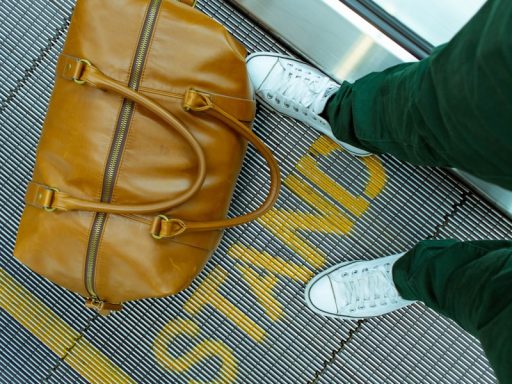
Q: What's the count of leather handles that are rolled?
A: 2